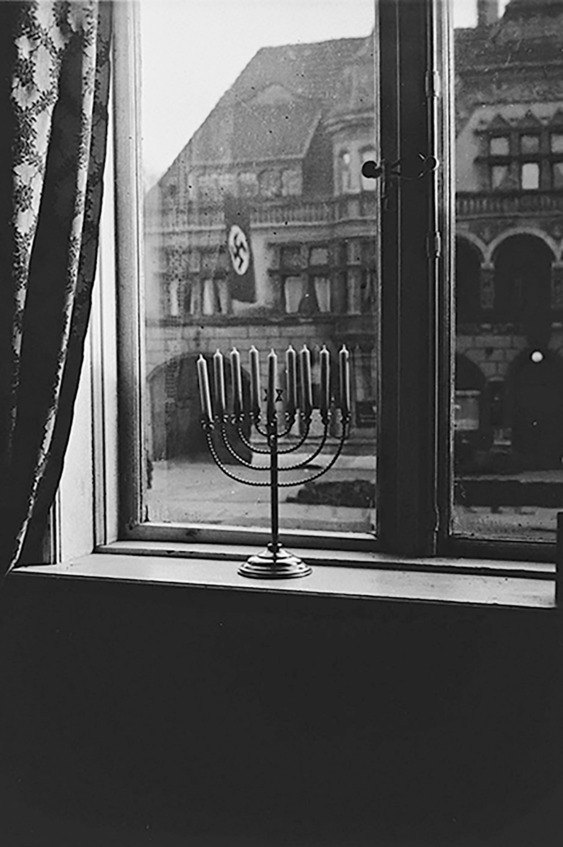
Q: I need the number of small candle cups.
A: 9